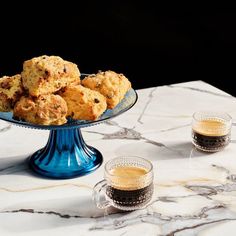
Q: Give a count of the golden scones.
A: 5